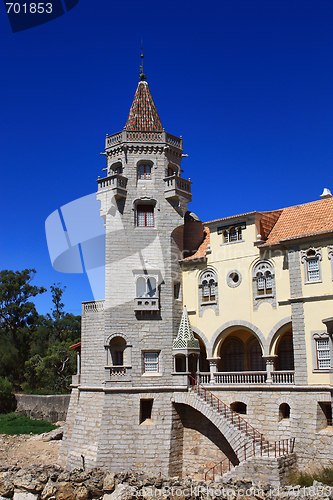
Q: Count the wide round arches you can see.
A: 3